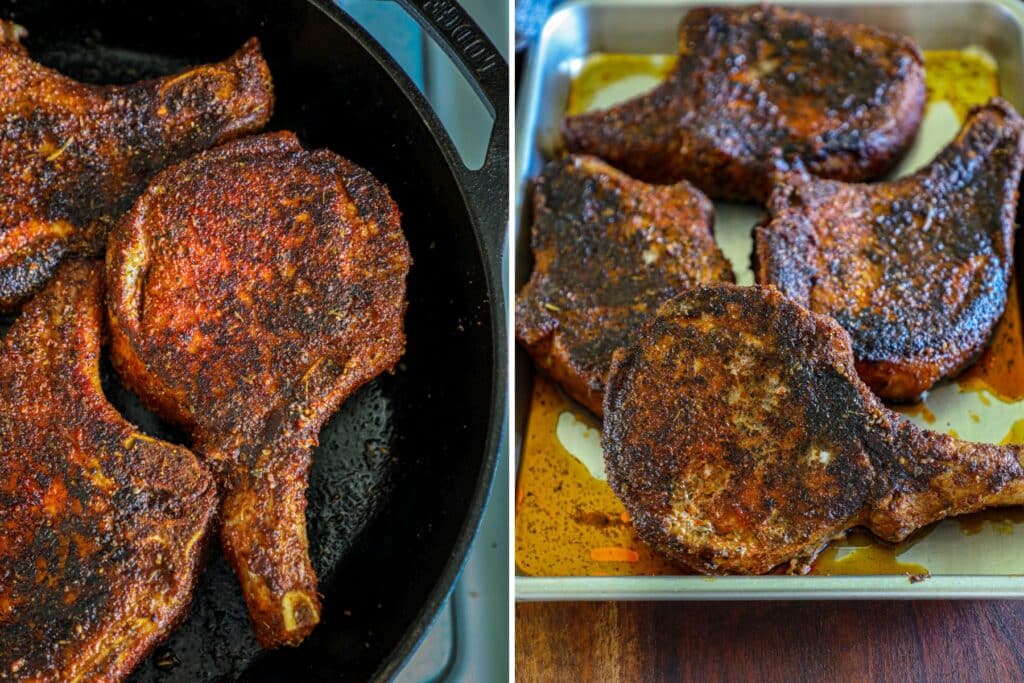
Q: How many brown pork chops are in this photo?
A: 7